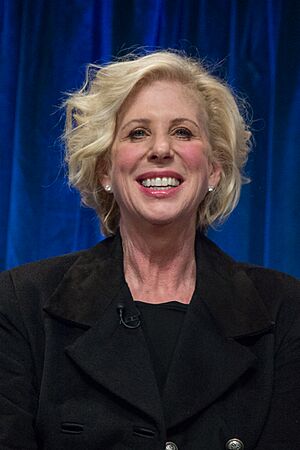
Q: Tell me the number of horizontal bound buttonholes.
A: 2